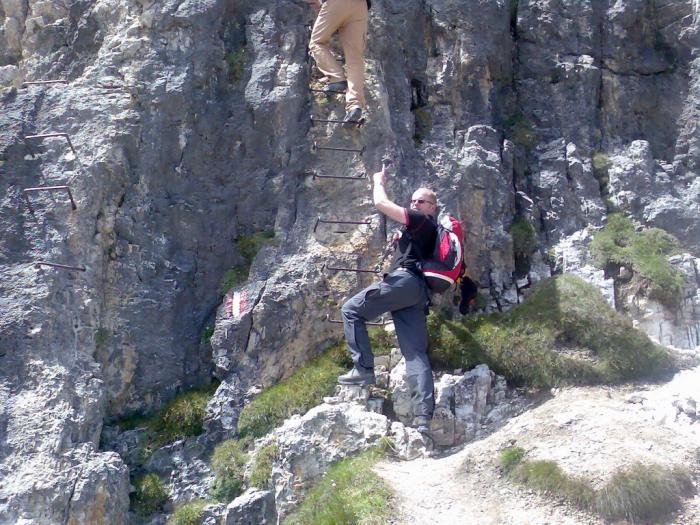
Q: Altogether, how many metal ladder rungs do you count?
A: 11